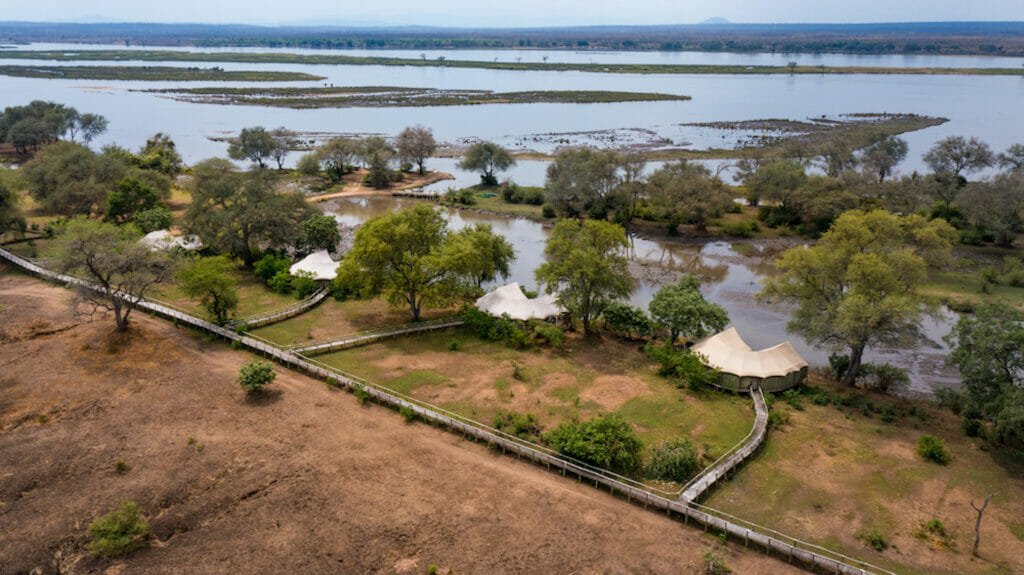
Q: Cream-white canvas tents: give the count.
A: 4